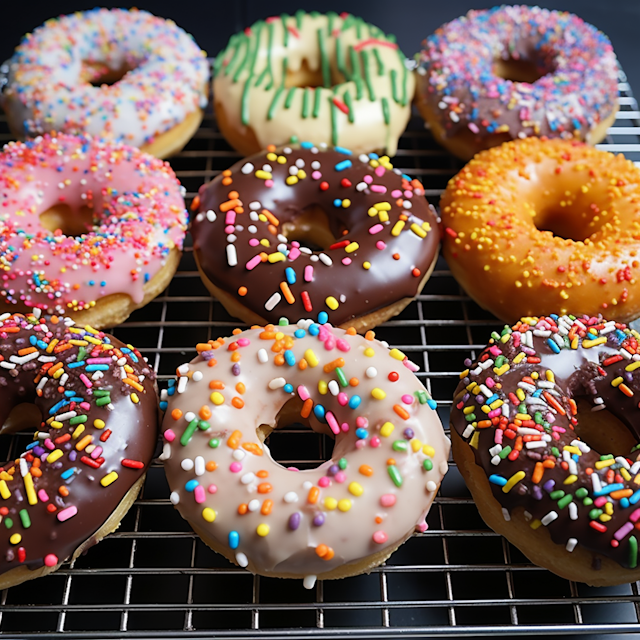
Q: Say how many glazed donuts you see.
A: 9